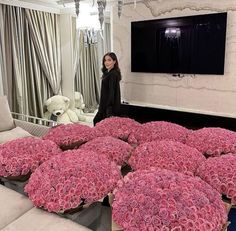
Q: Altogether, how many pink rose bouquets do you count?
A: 10